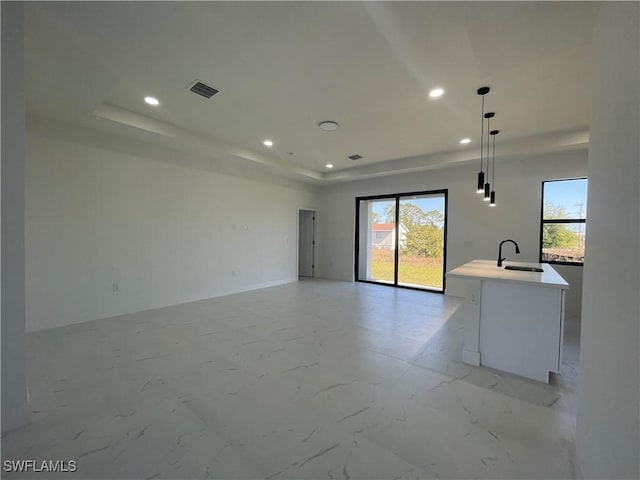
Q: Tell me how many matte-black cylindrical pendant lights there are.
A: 3